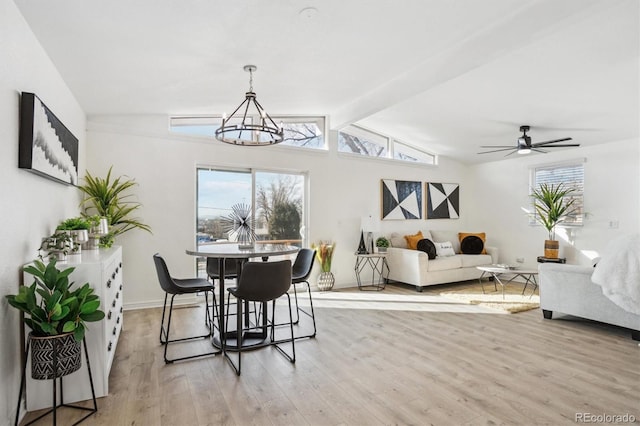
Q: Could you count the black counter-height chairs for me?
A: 4